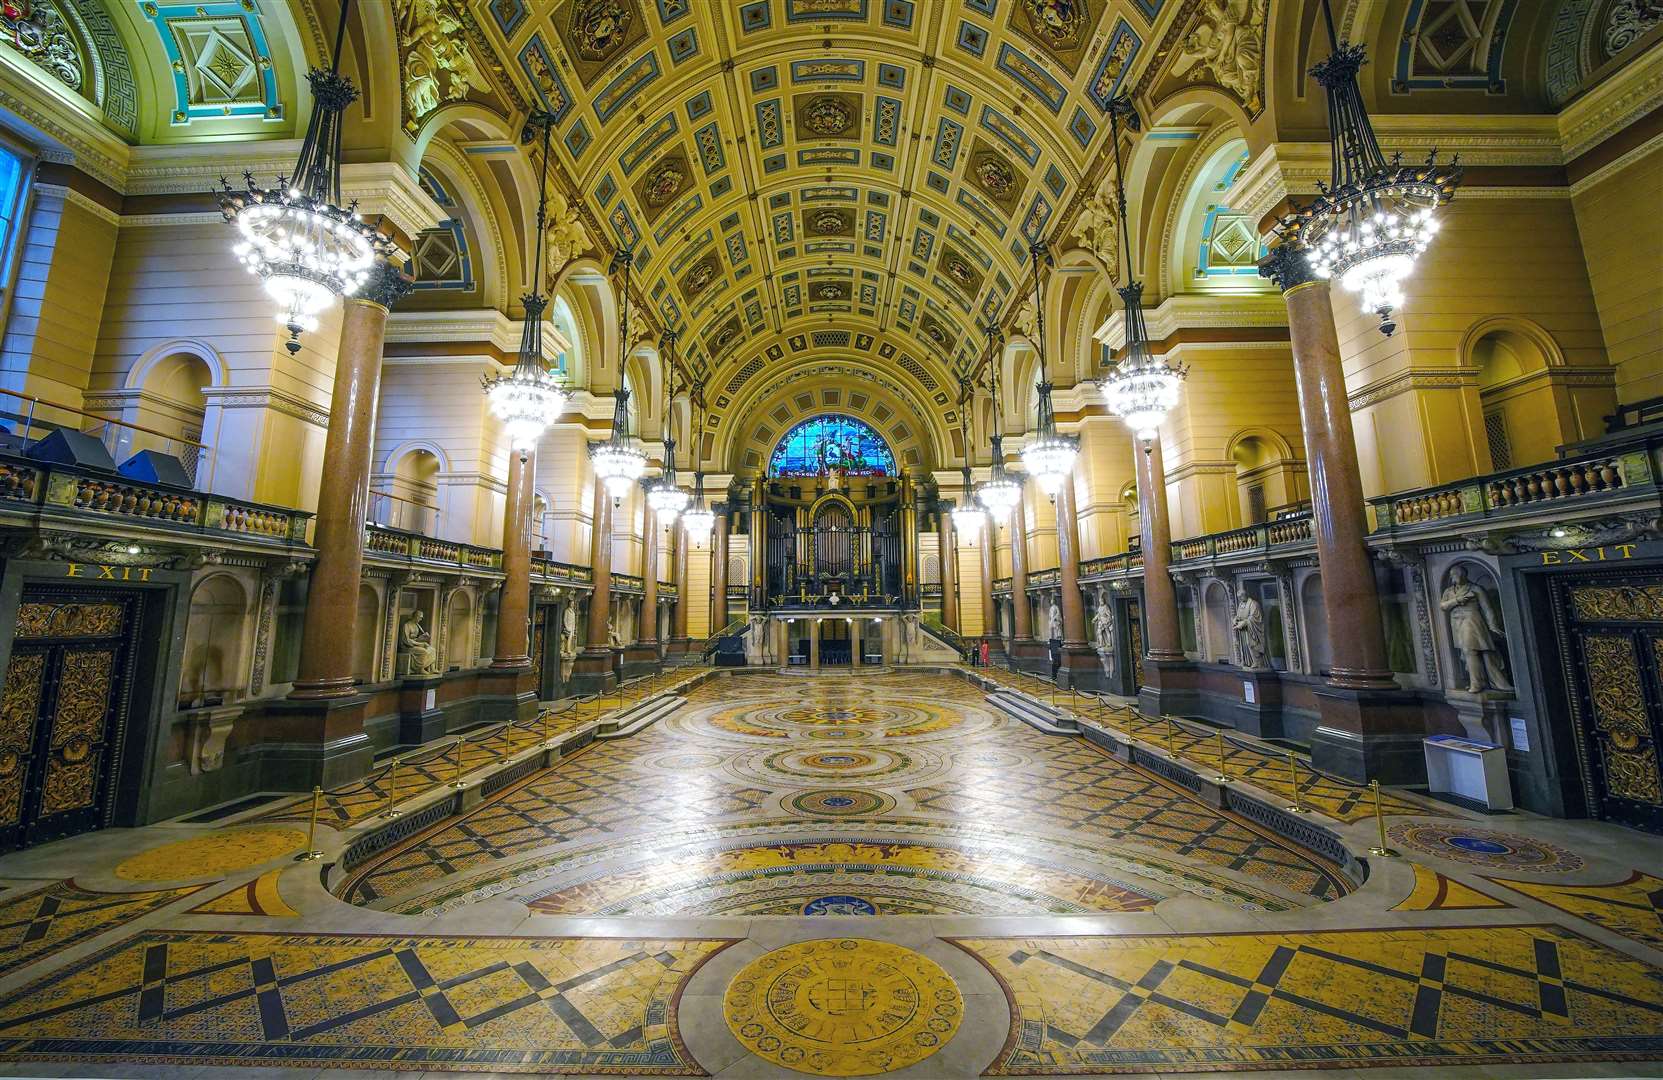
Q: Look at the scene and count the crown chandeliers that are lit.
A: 10